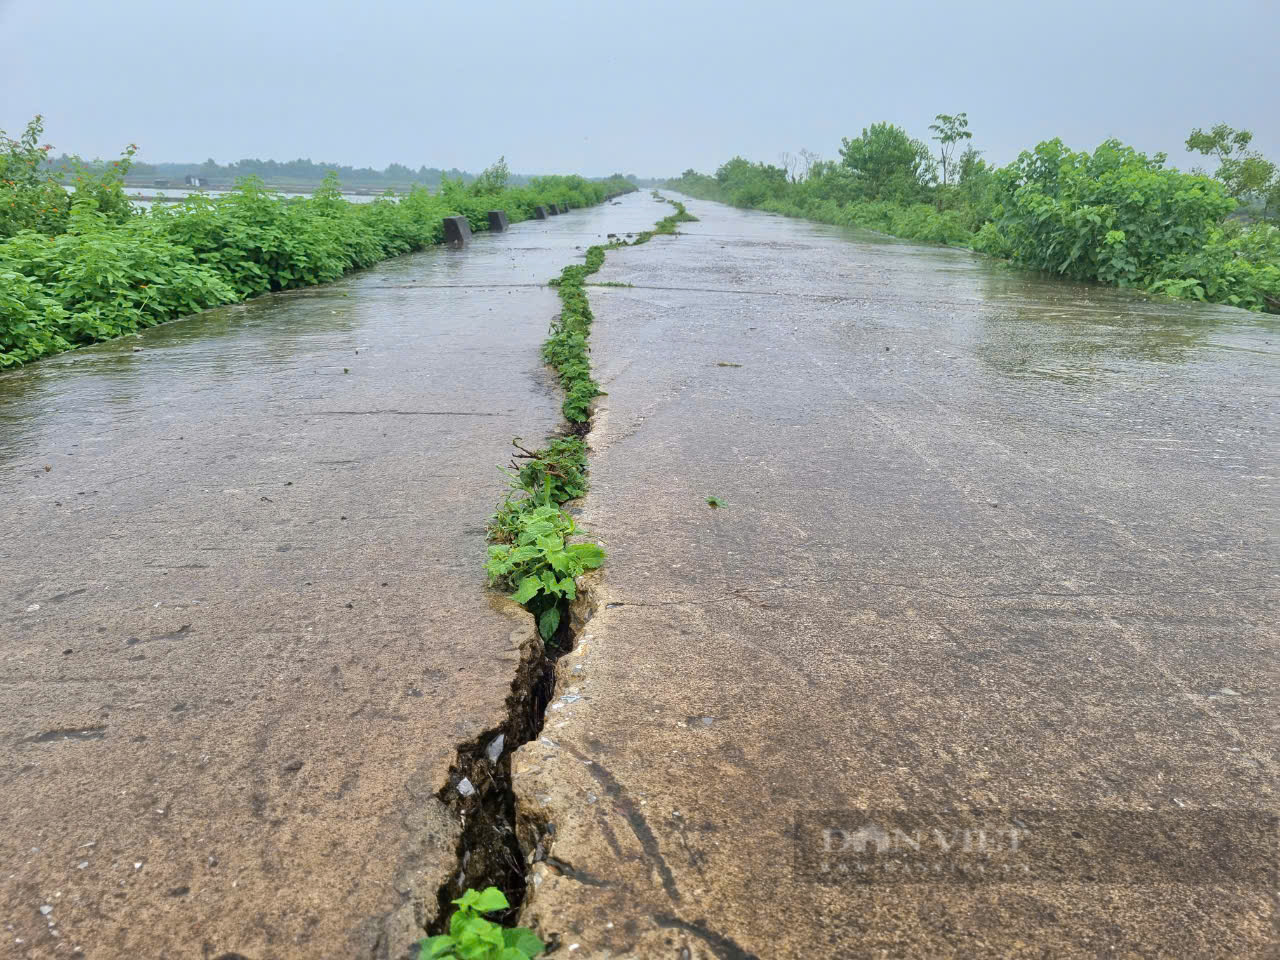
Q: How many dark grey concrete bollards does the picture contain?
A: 5